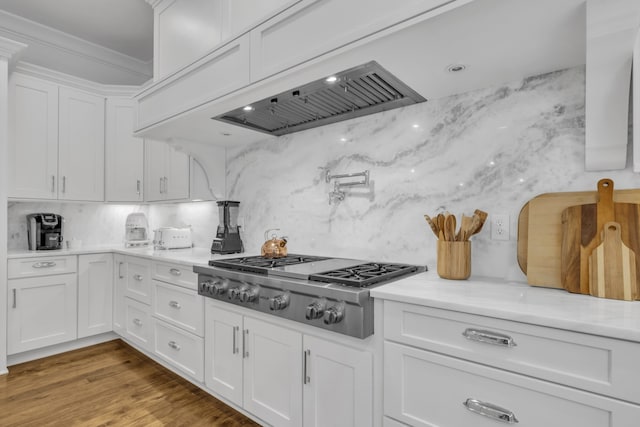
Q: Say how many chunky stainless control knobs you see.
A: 7